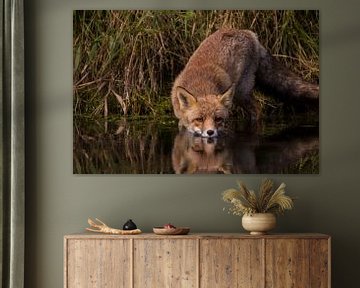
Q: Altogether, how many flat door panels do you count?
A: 4